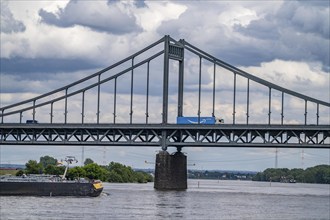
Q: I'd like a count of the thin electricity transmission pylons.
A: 4